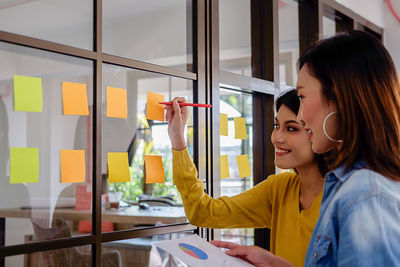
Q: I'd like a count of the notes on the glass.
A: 12